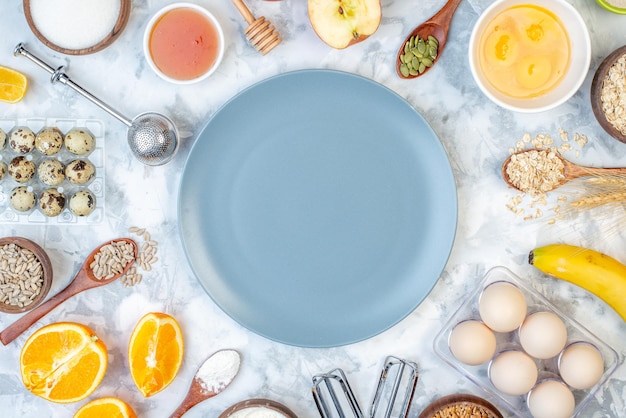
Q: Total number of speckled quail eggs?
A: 11